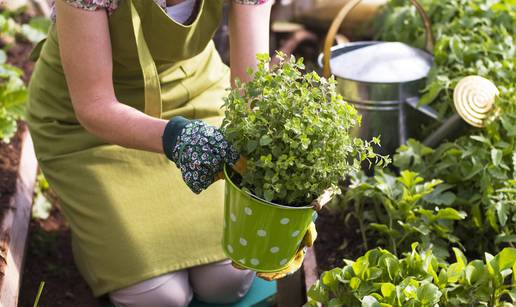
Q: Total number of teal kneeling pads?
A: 1